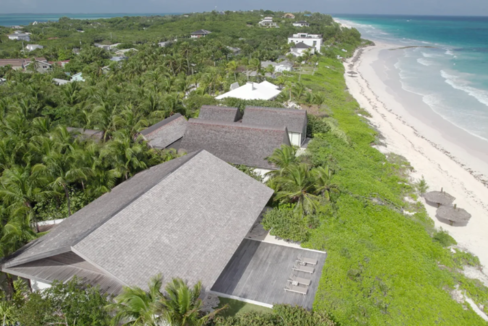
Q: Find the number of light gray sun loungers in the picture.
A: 4